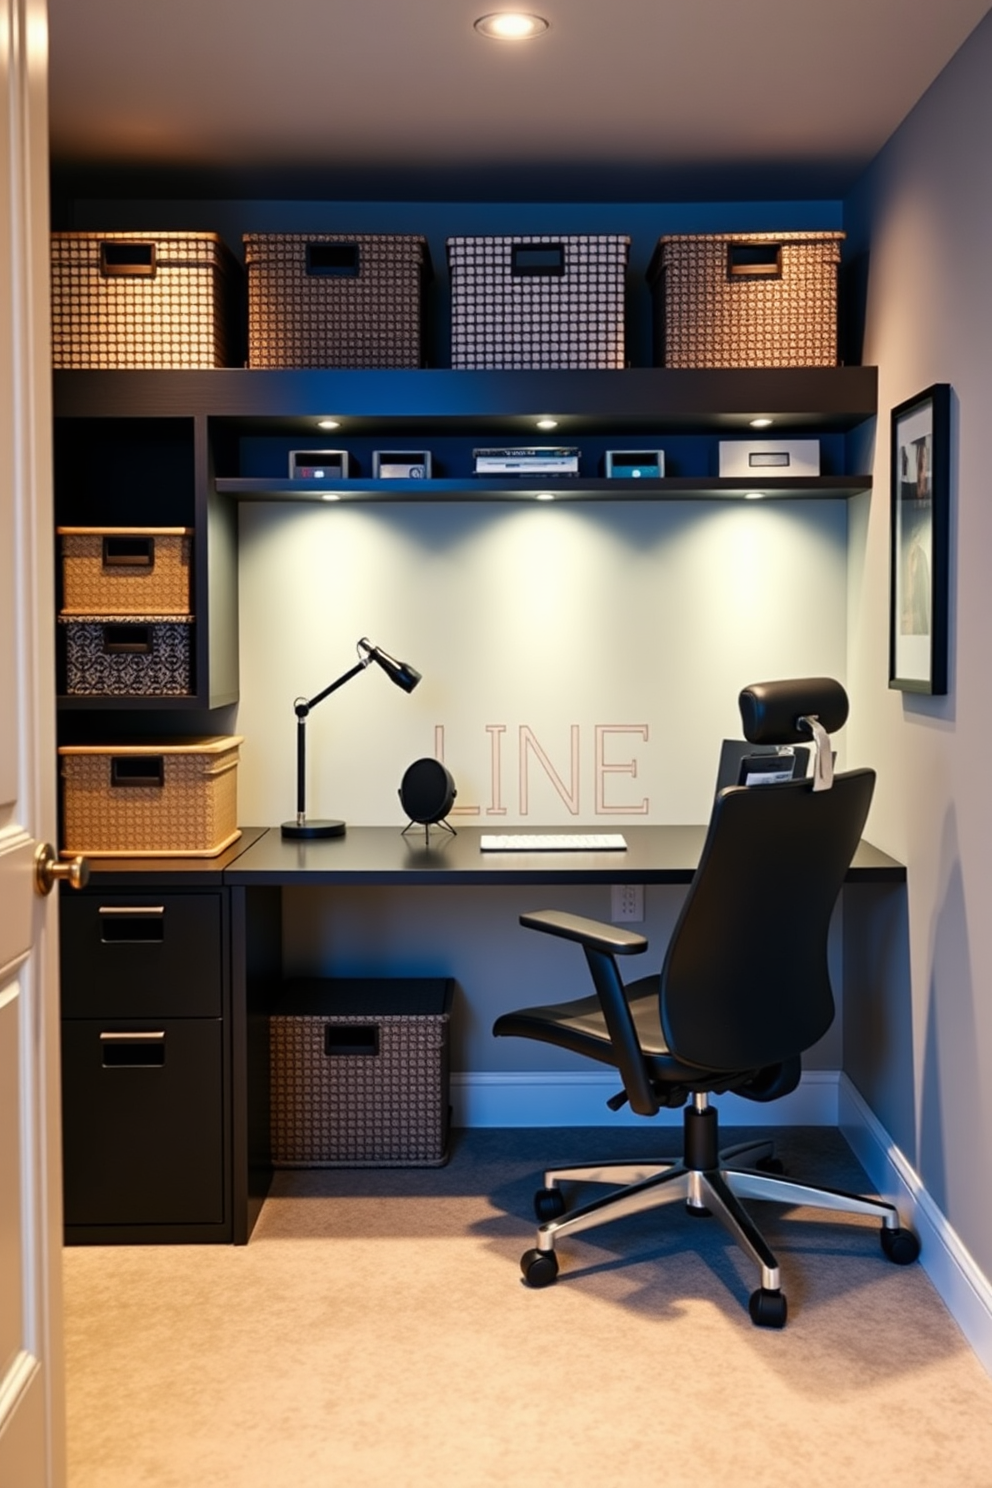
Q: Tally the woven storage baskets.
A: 8